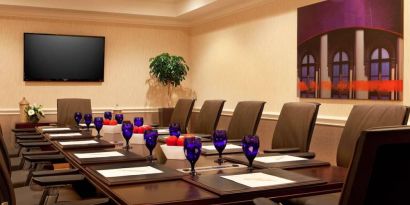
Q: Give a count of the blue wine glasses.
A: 12